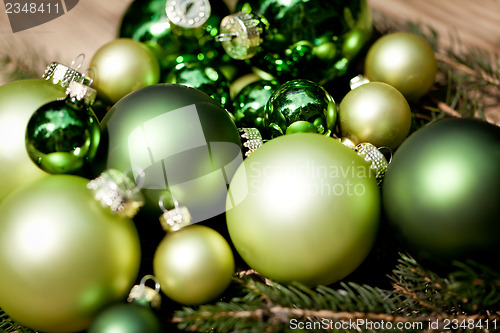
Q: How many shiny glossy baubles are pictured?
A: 6